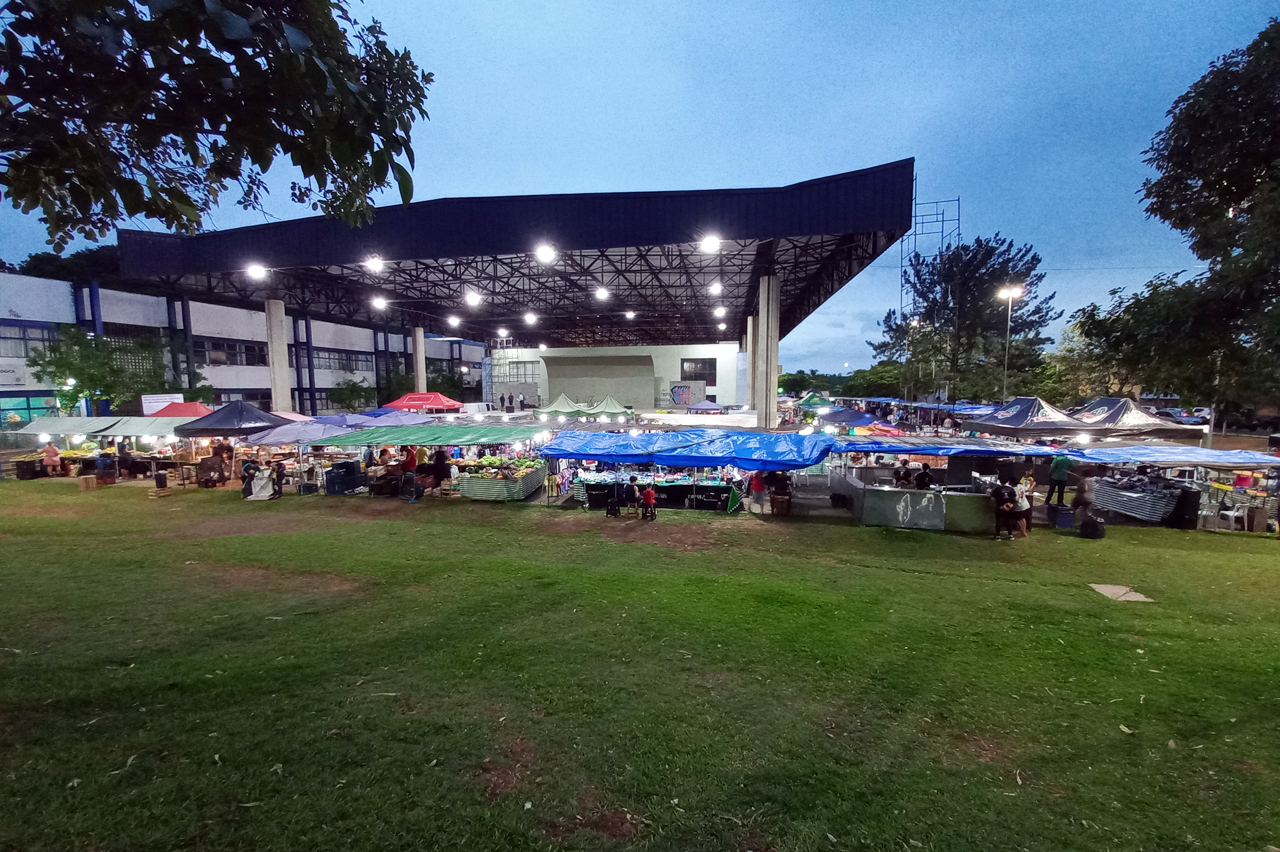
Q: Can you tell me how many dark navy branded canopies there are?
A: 2